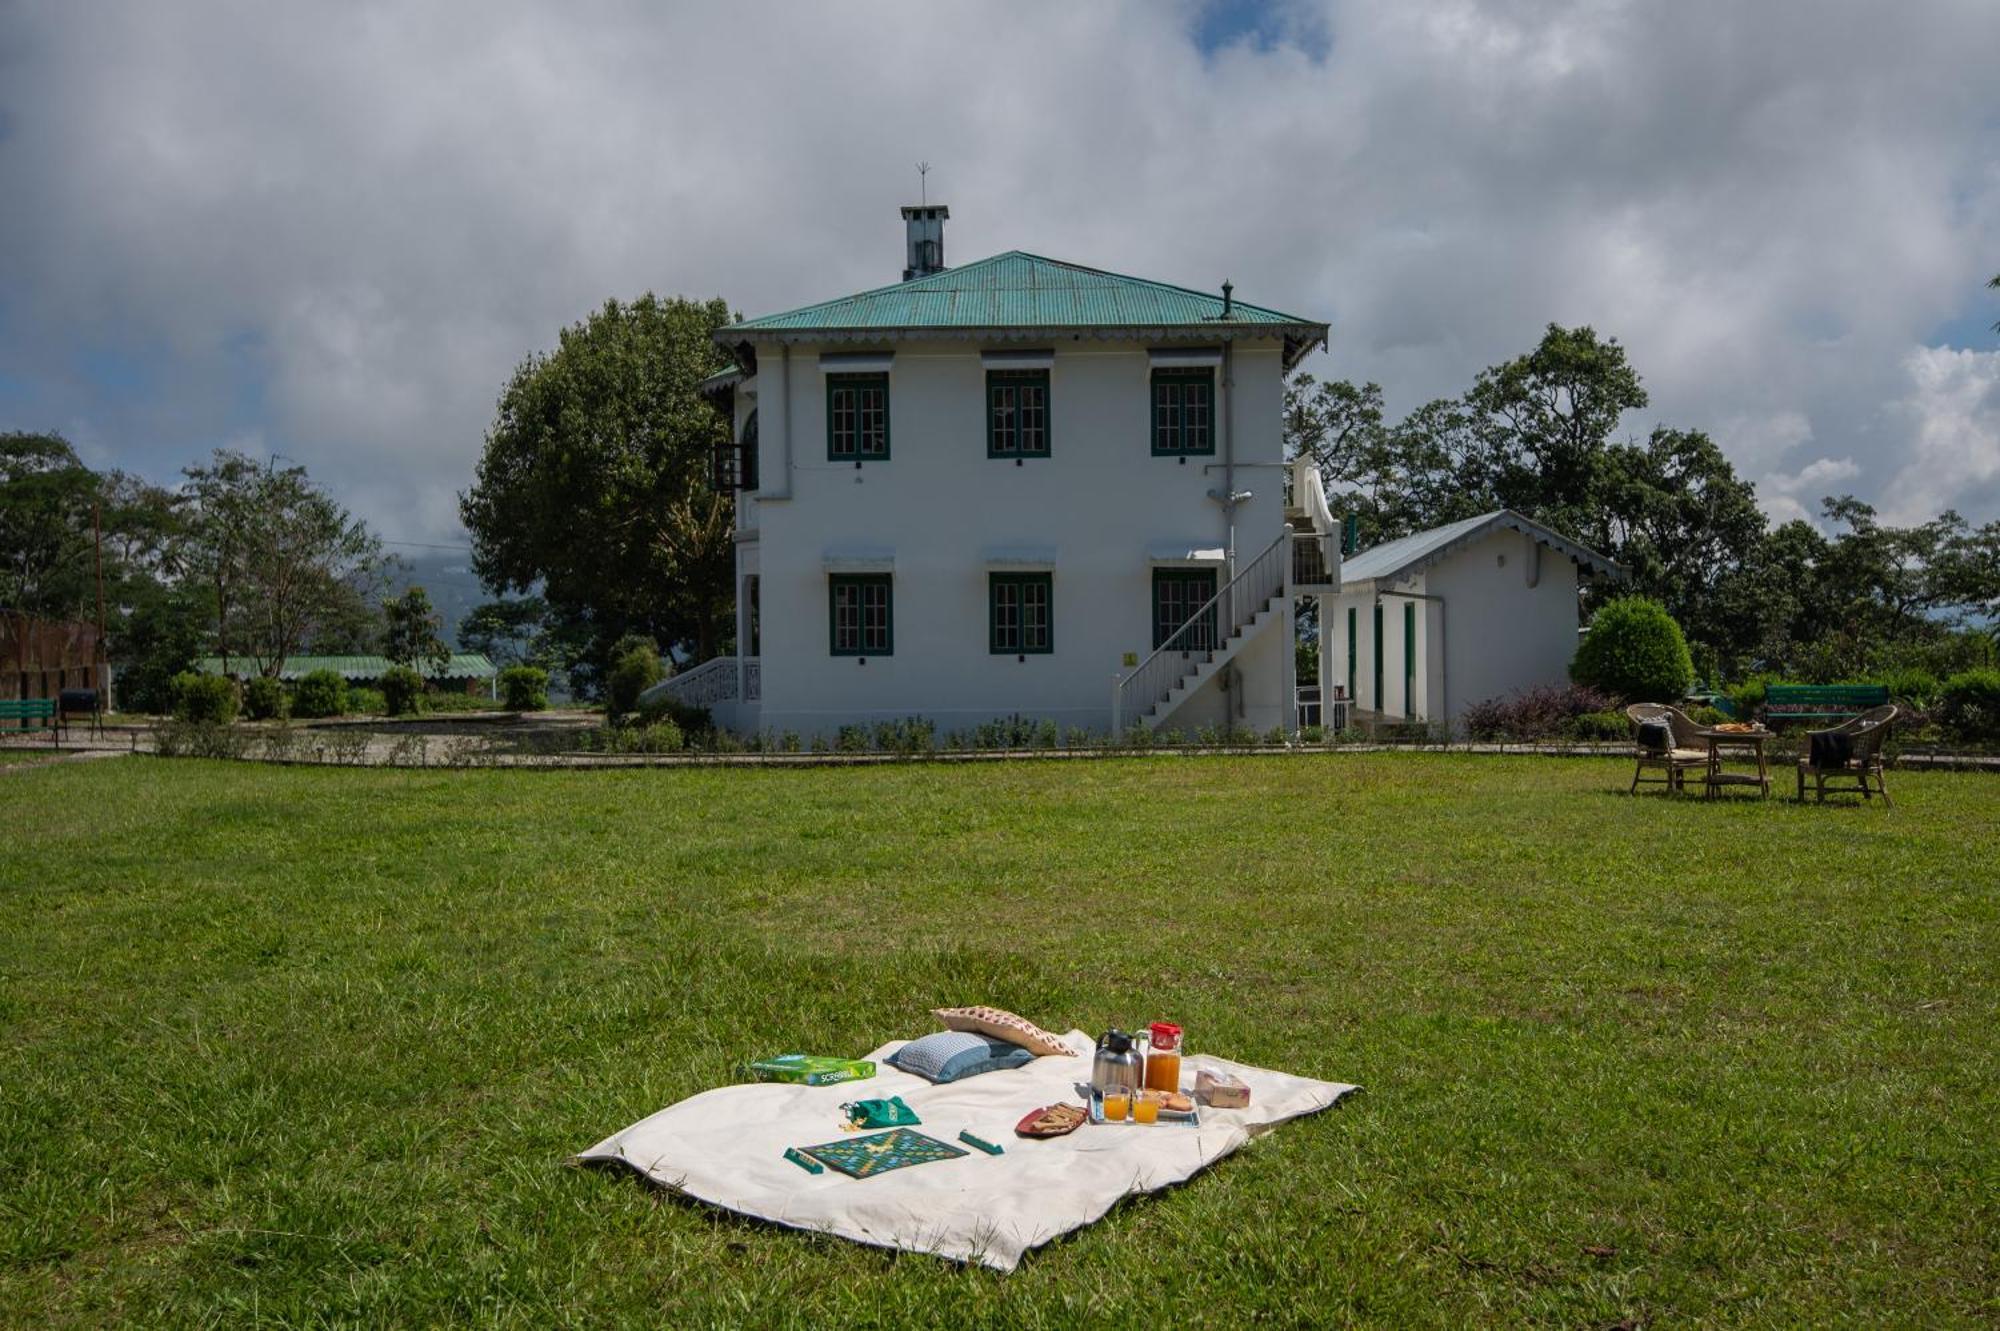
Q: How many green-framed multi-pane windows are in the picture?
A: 6